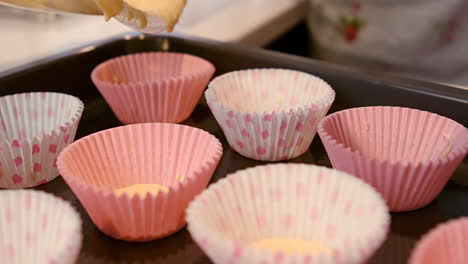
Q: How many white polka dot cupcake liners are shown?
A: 4